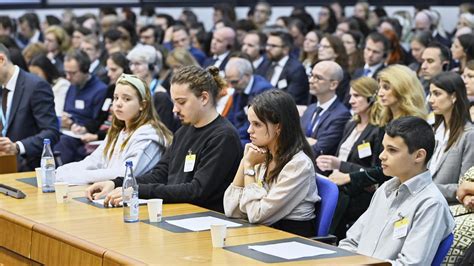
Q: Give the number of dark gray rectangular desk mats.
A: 4